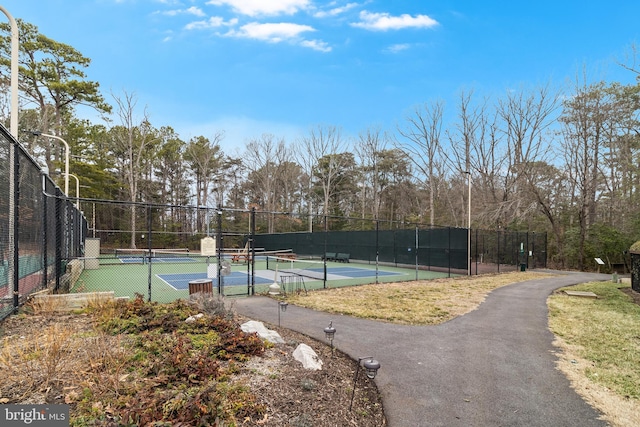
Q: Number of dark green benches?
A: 2